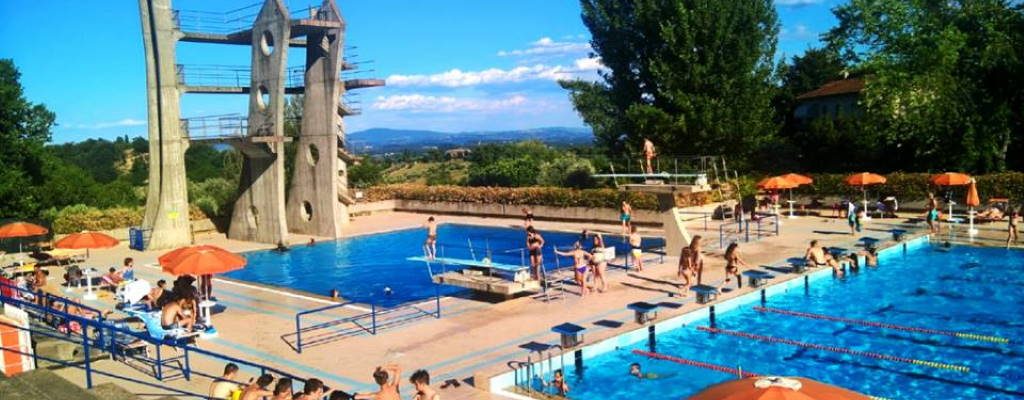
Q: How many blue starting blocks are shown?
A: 8